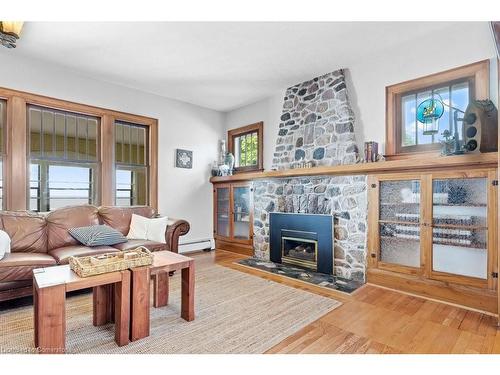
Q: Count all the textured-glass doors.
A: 4